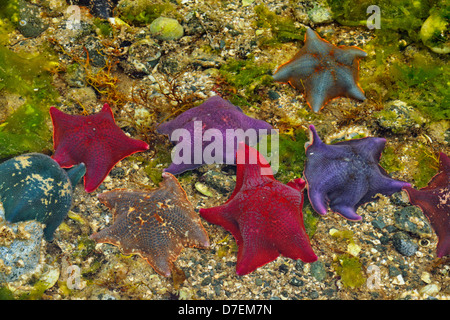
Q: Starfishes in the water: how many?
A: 8